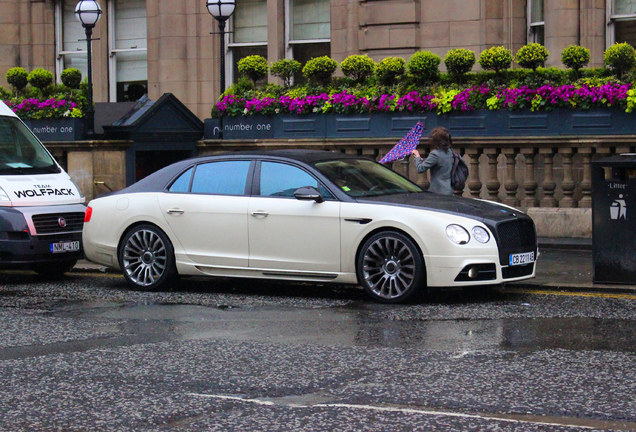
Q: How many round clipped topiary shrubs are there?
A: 14